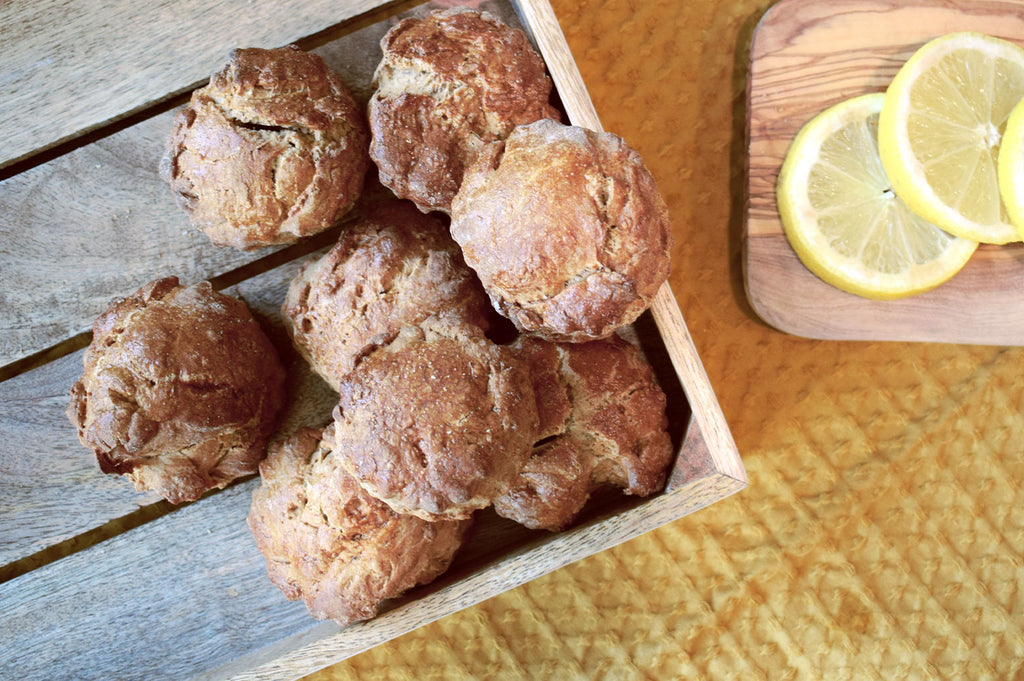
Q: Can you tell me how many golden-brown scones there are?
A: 8